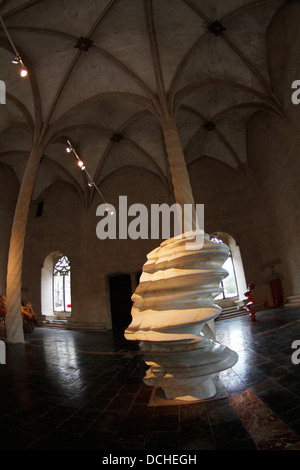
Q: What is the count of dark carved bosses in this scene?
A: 4